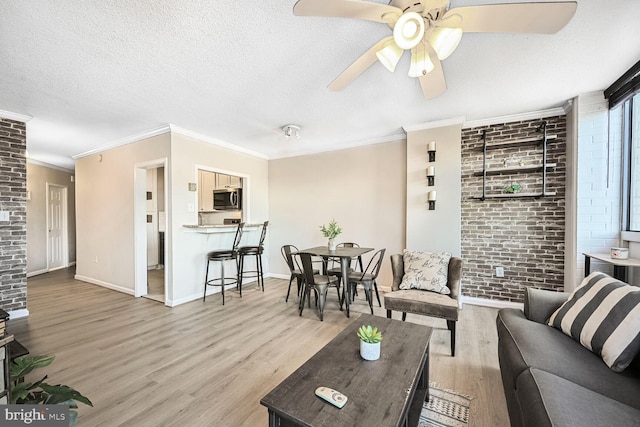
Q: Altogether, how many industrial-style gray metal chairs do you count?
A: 4